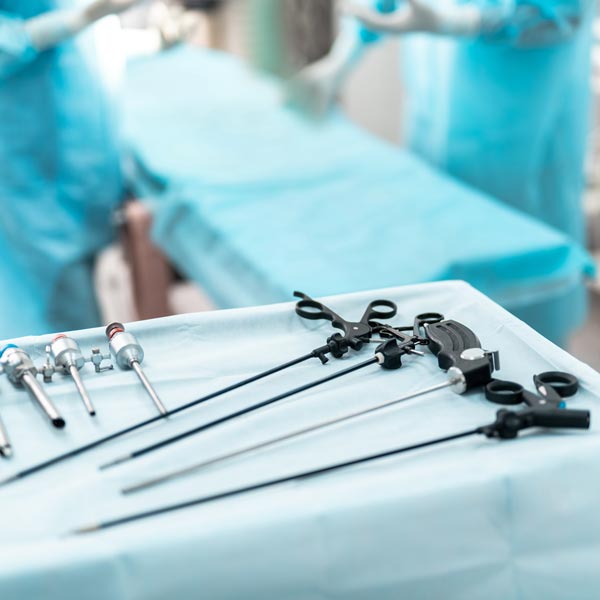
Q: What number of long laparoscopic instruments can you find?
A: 4